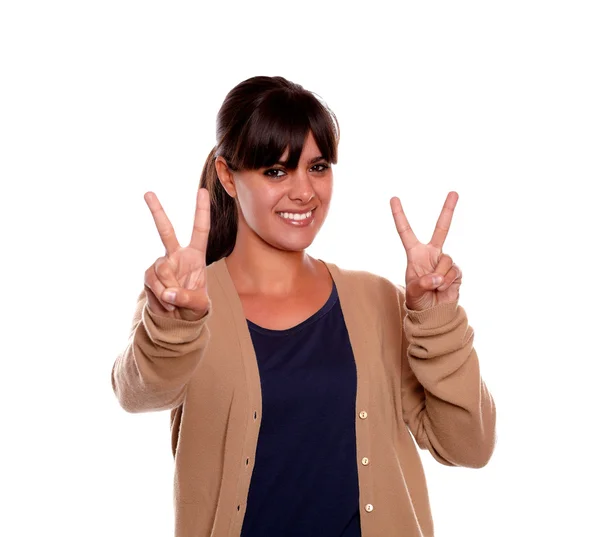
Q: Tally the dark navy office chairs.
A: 0